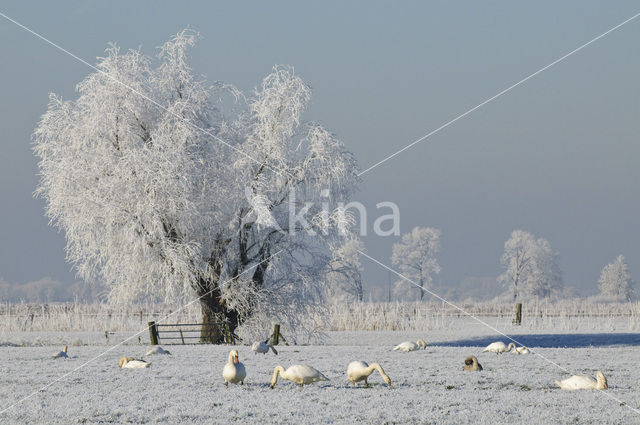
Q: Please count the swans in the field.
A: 12